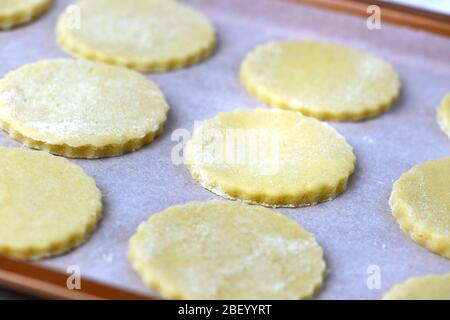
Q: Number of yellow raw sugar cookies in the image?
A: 10